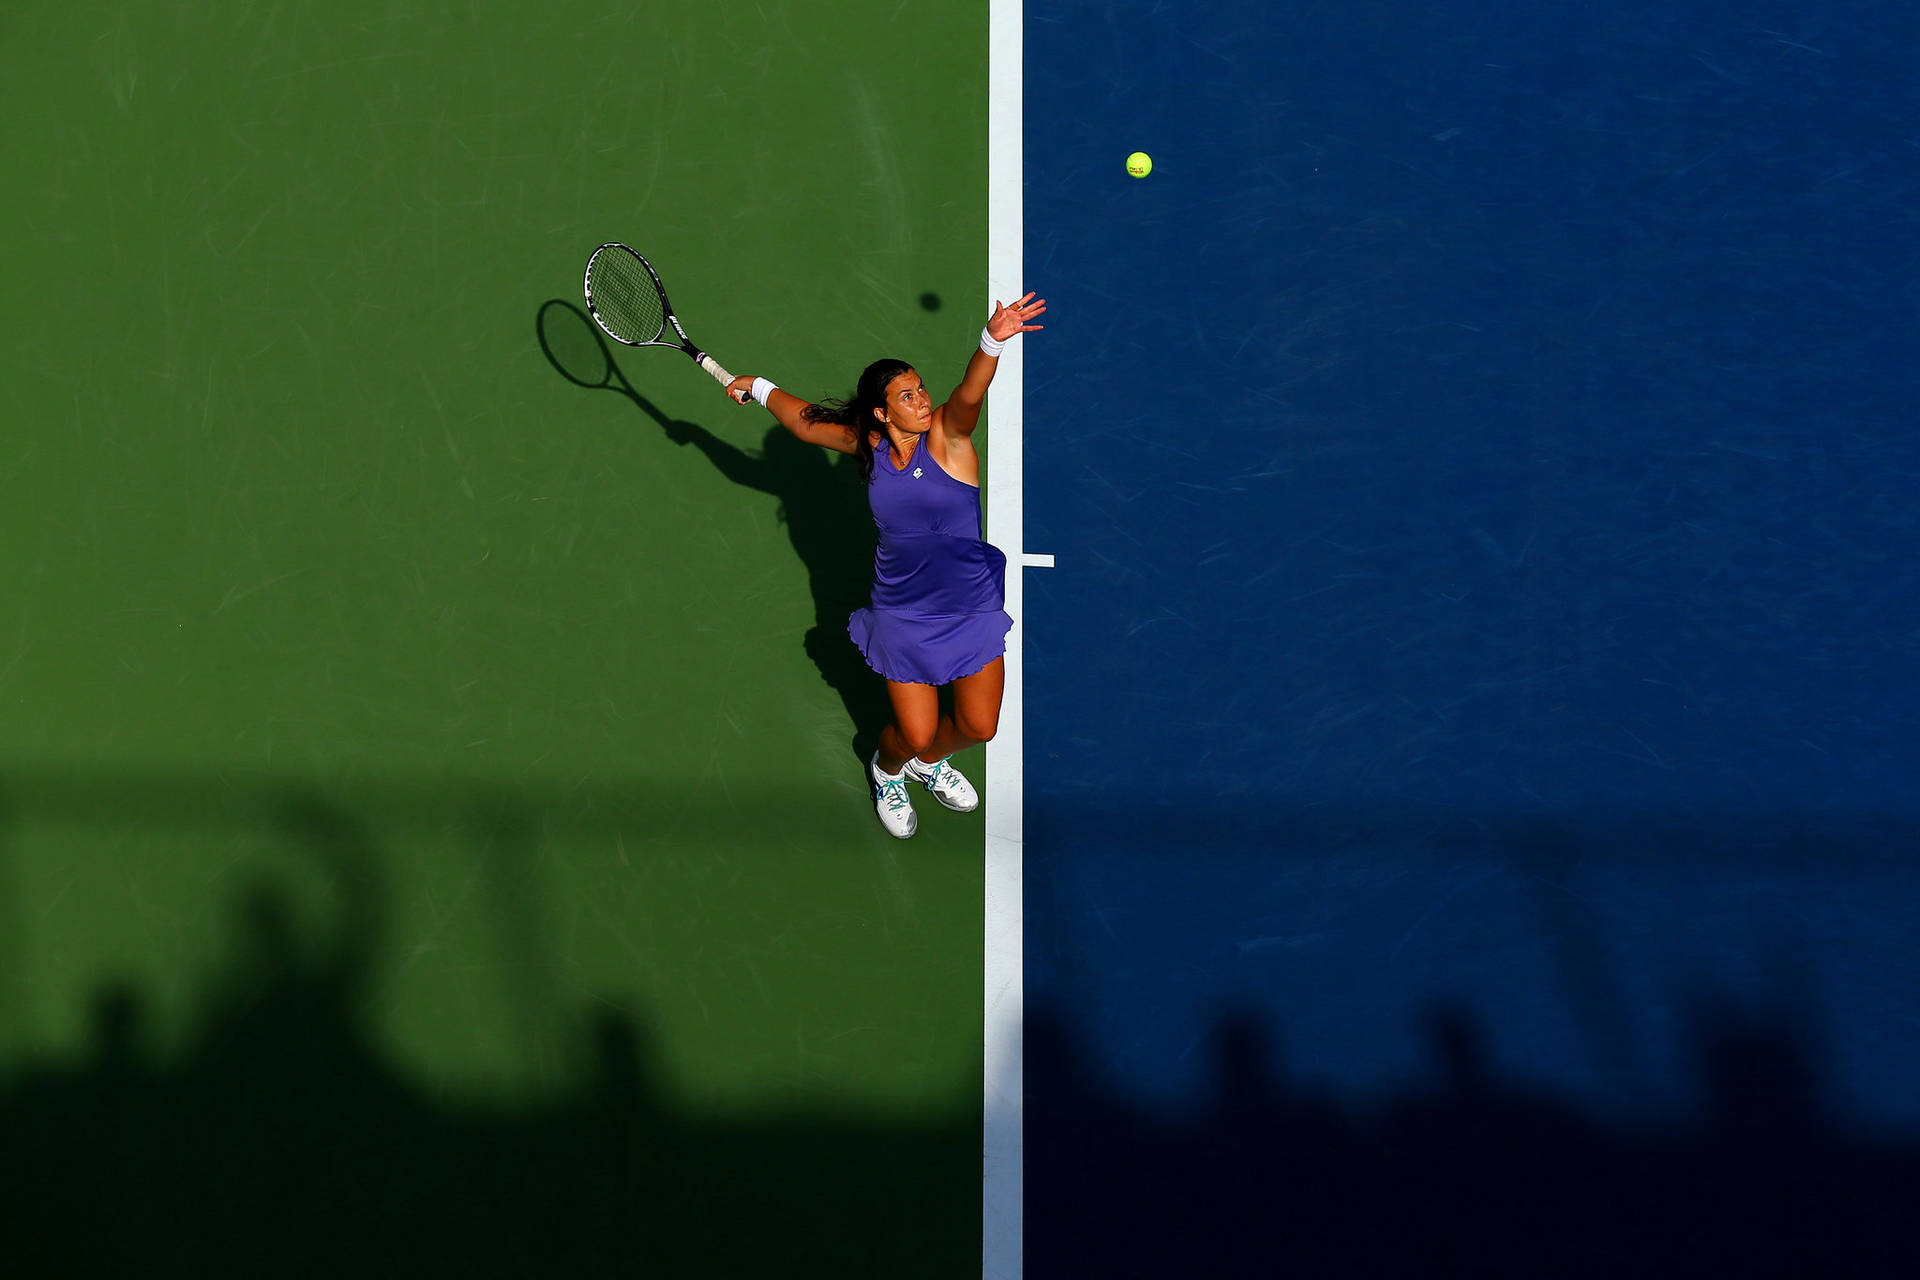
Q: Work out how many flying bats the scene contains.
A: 0